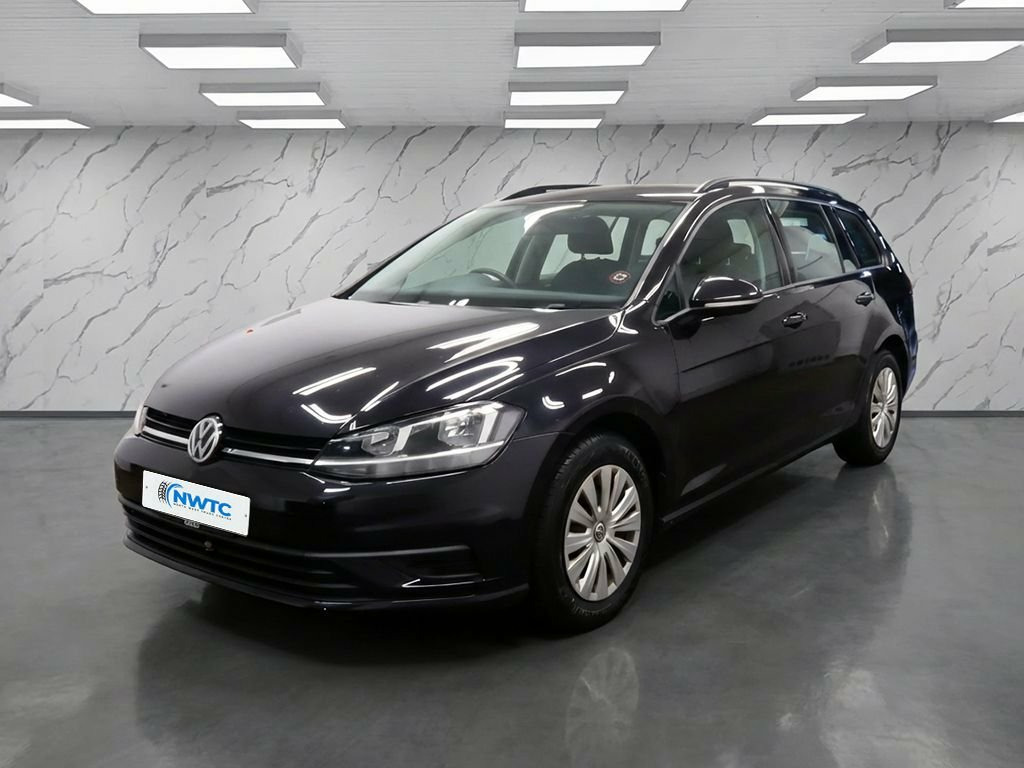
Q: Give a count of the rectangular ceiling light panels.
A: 15